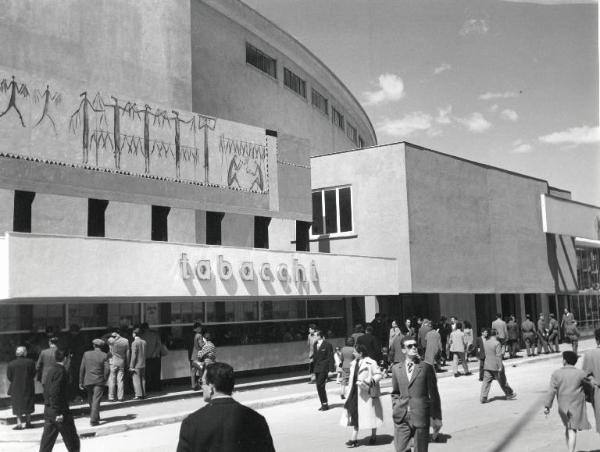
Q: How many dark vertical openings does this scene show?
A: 6